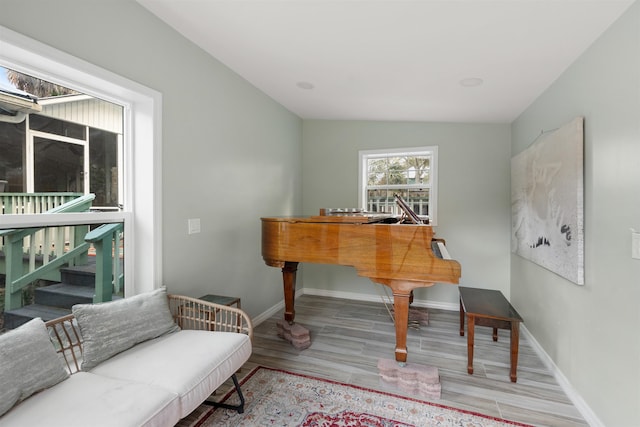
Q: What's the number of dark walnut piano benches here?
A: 1